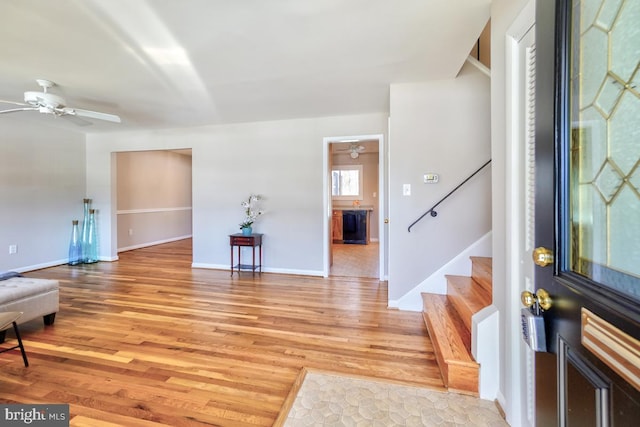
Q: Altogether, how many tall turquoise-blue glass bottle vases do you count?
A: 3